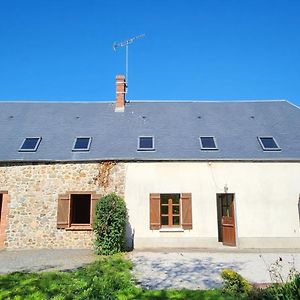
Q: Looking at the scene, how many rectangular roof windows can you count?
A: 5